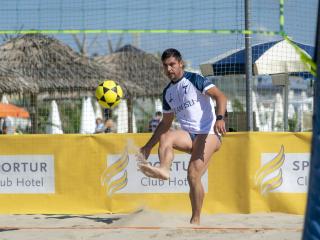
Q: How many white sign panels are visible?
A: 3